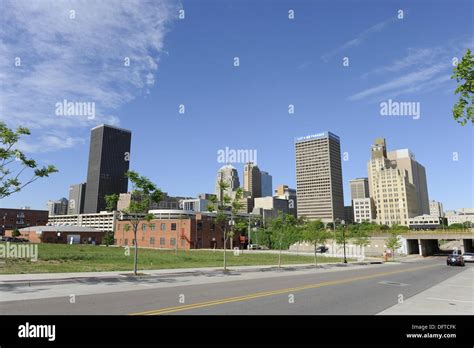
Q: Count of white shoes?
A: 0